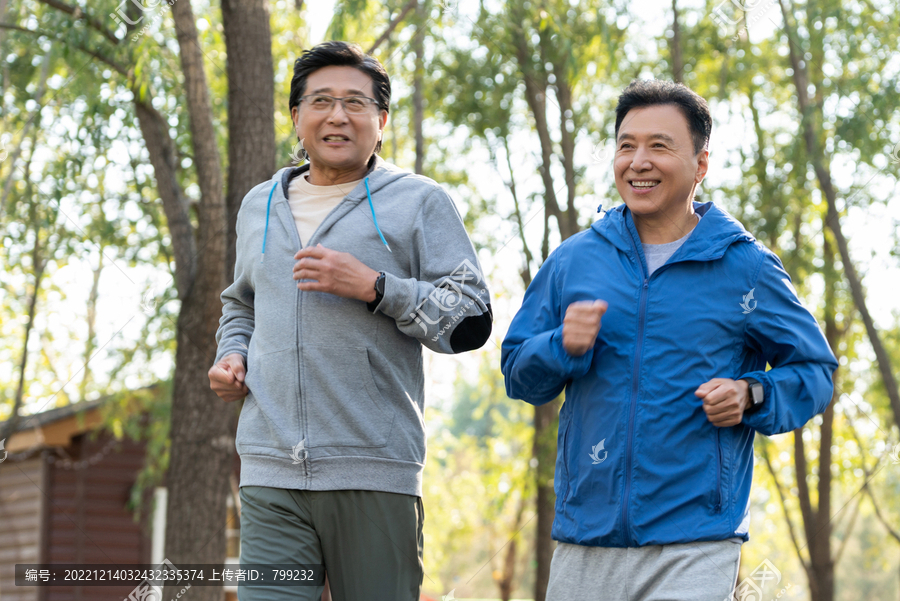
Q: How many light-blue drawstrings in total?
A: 2